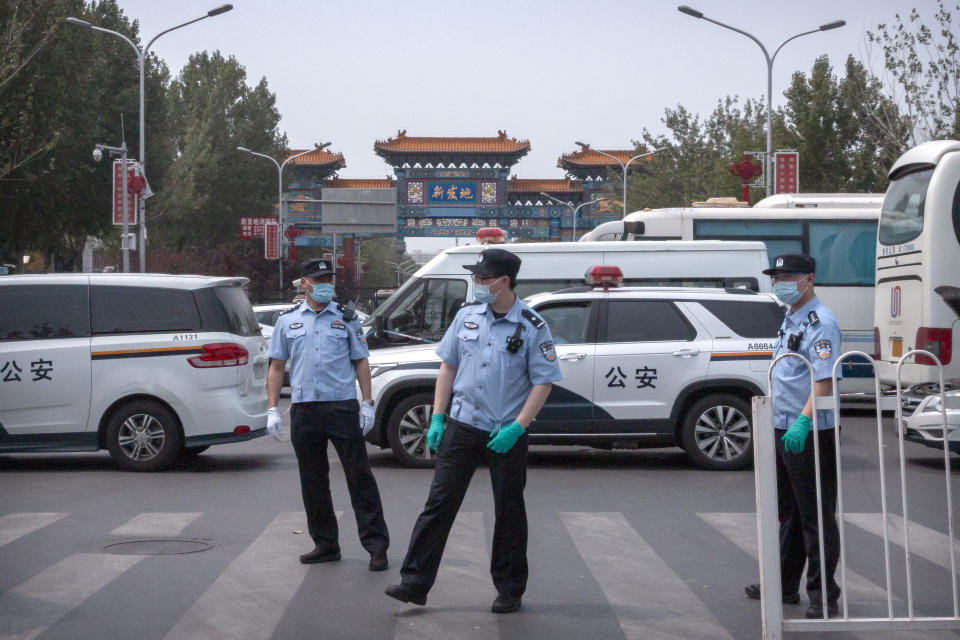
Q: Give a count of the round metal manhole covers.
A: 1